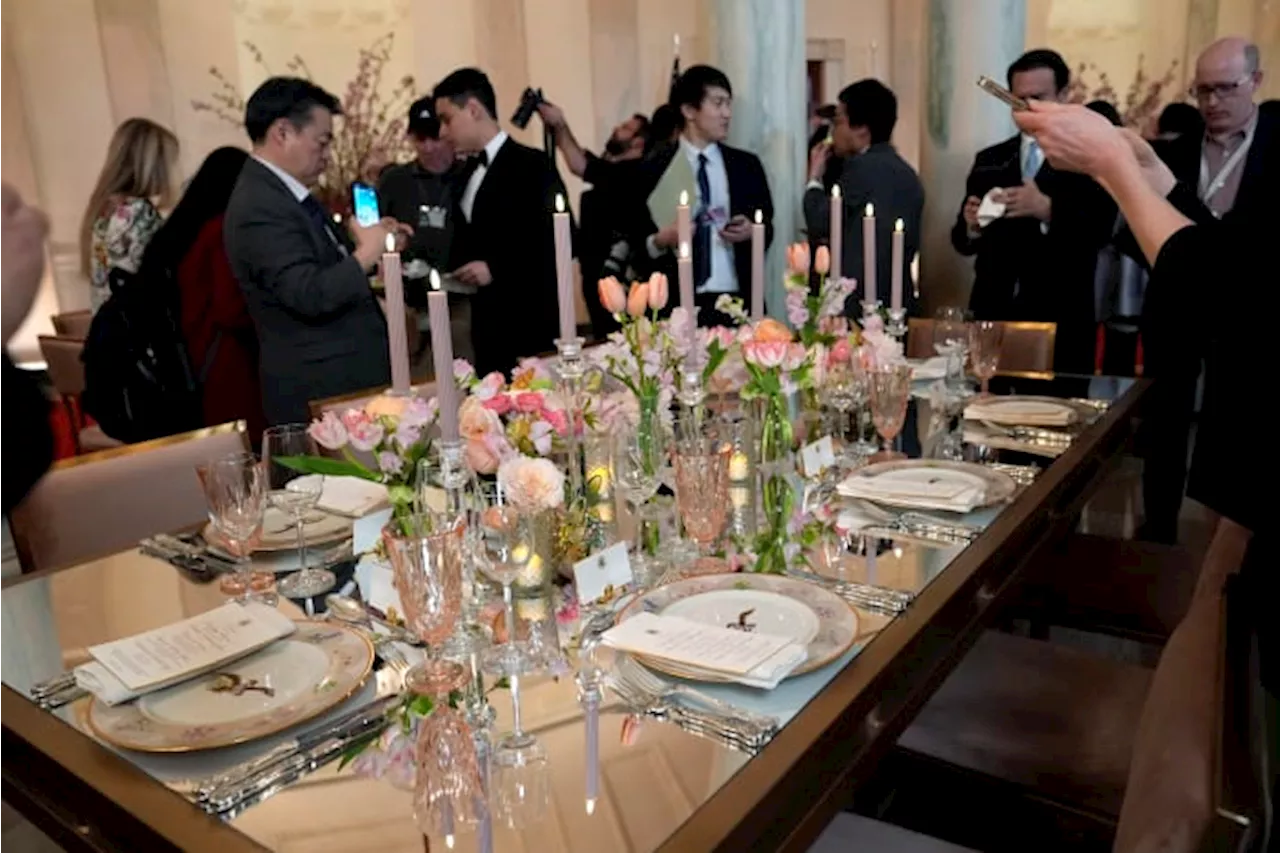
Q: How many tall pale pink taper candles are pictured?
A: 9